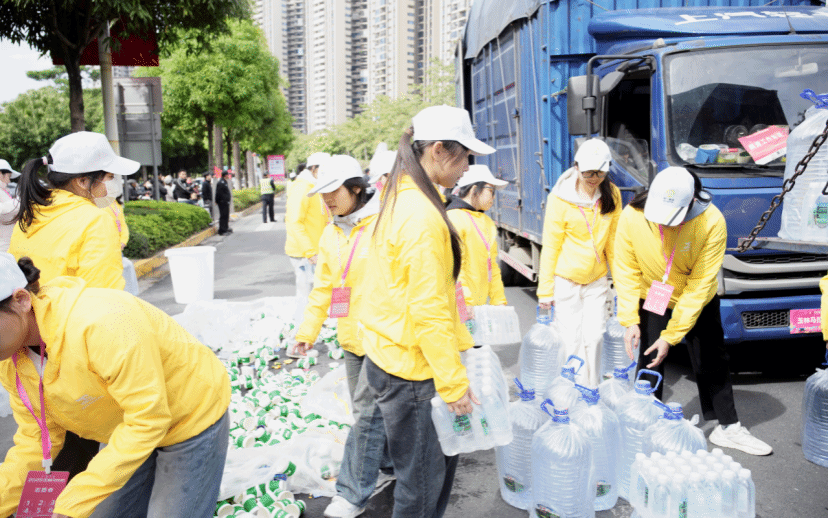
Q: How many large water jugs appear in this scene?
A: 11